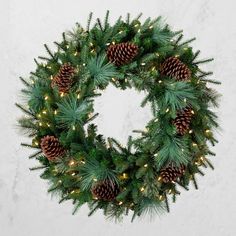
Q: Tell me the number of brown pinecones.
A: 7